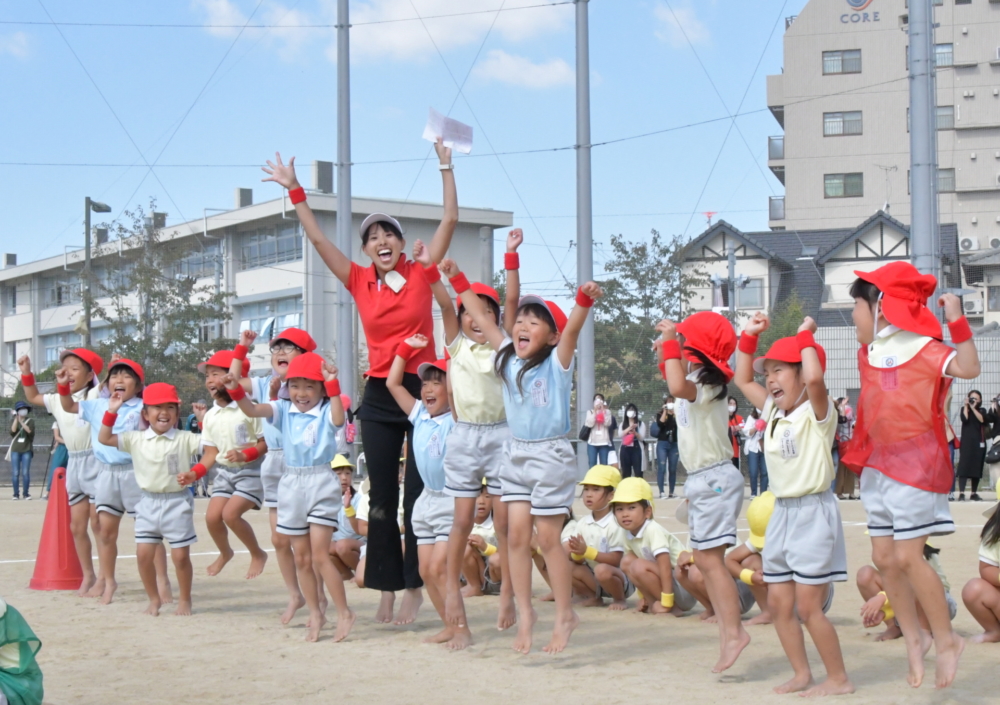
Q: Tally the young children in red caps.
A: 12